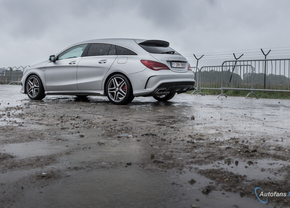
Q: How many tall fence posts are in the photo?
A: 3